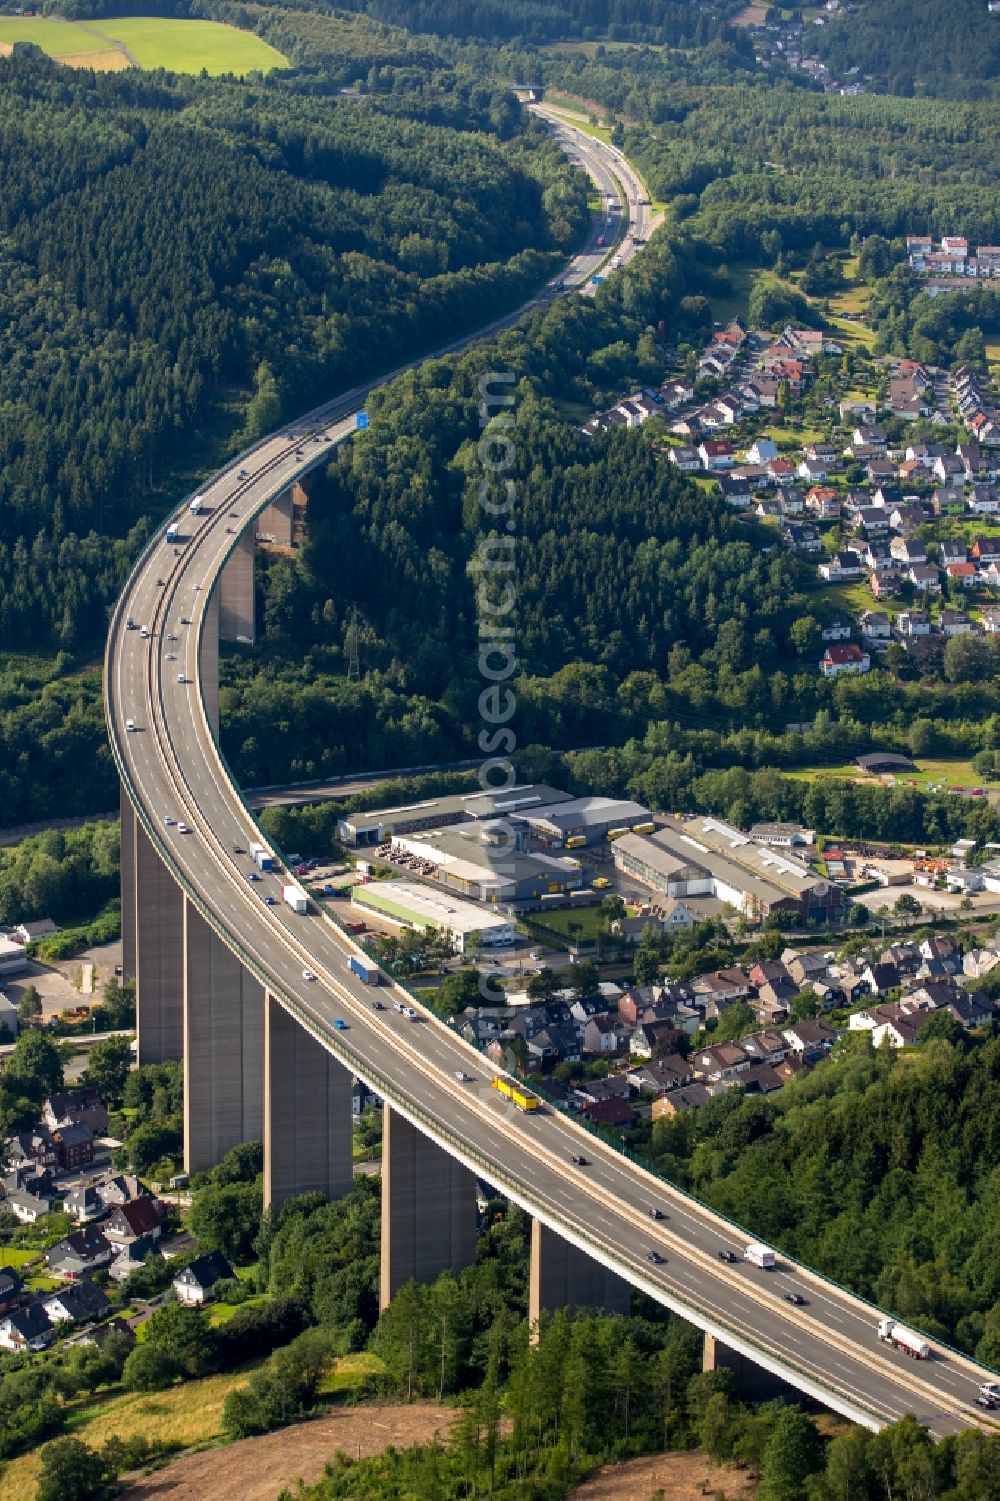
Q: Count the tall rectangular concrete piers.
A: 10